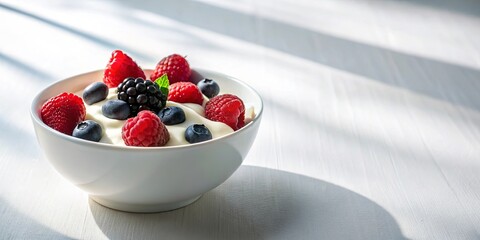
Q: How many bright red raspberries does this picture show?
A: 6